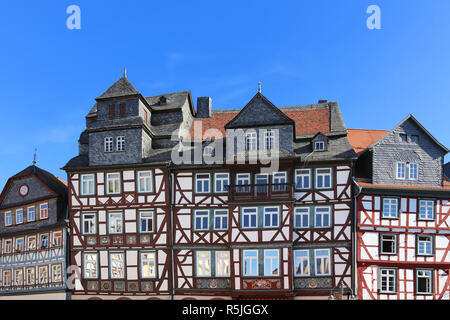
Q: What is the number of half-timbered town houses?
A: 4